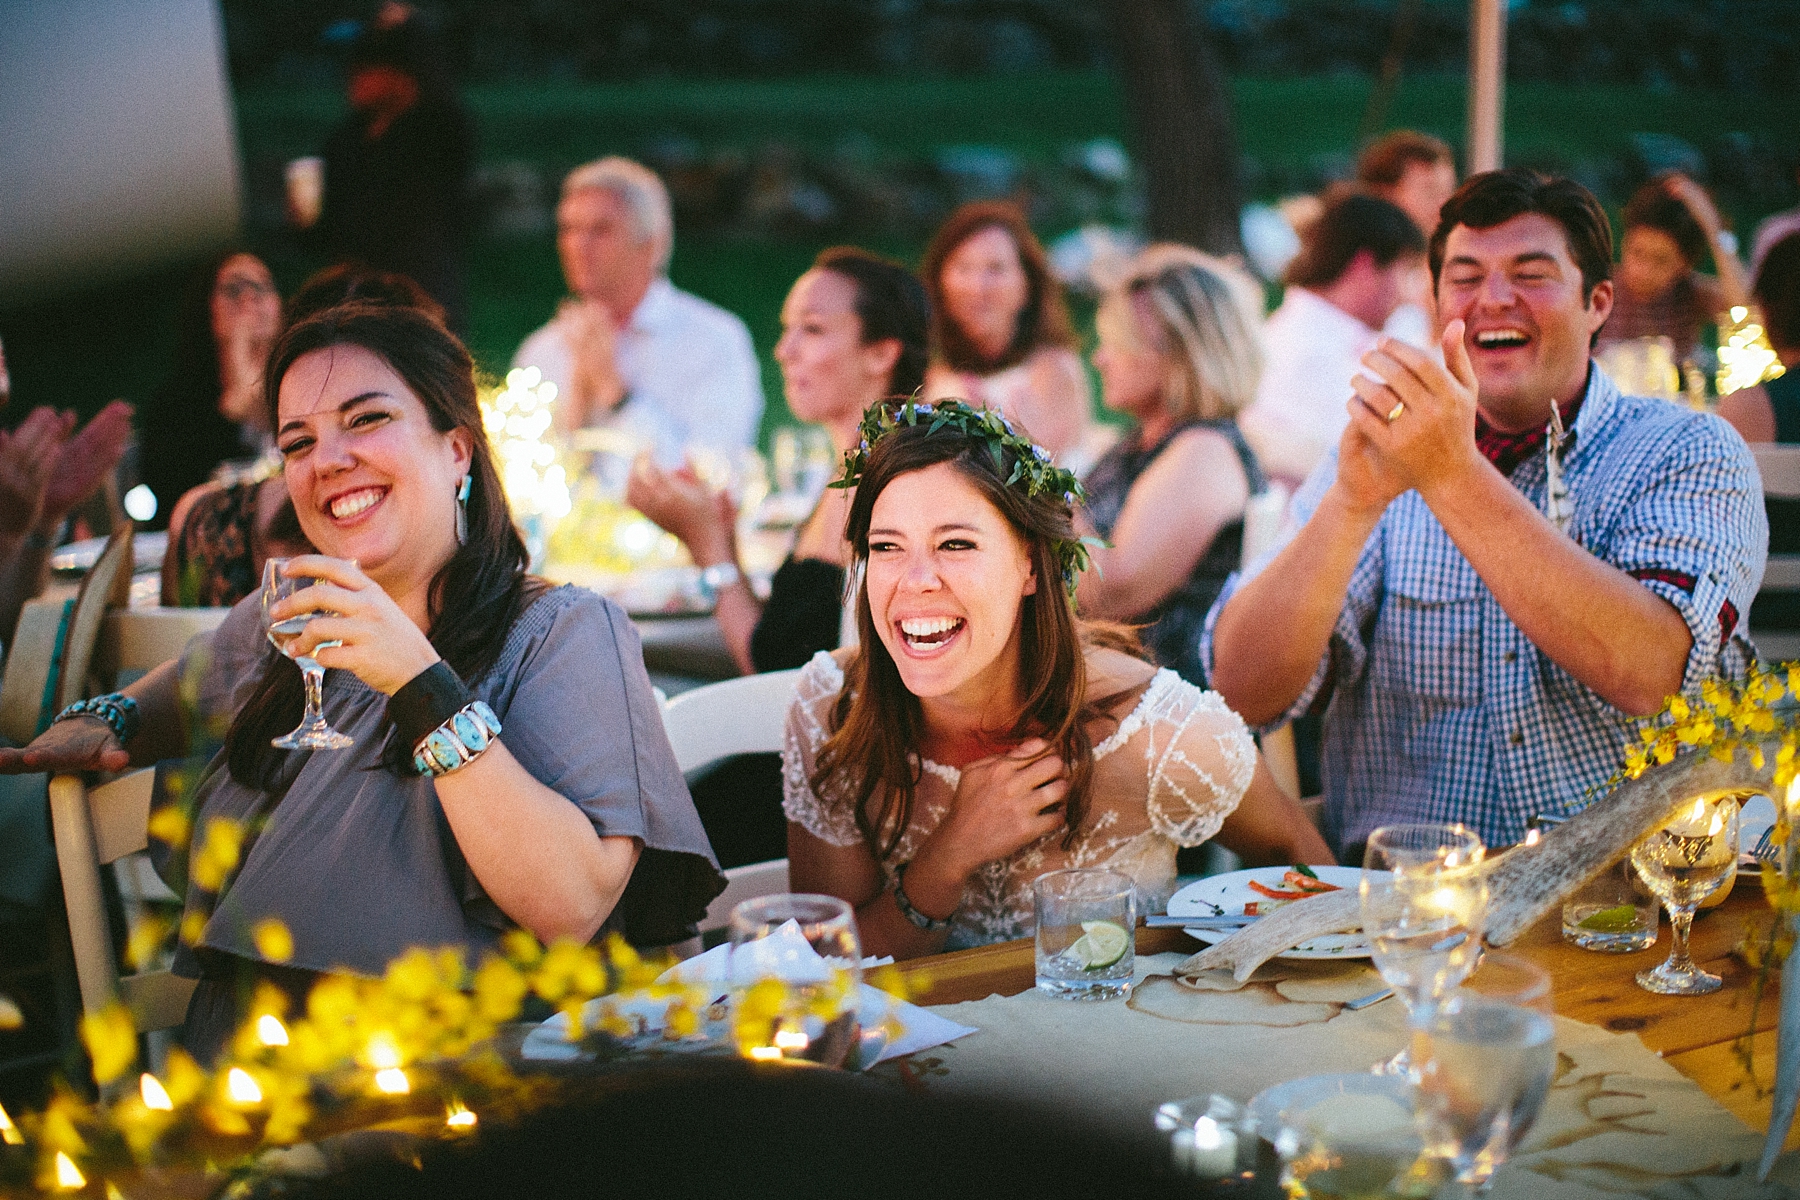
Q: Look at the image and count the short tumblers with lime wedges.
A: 2